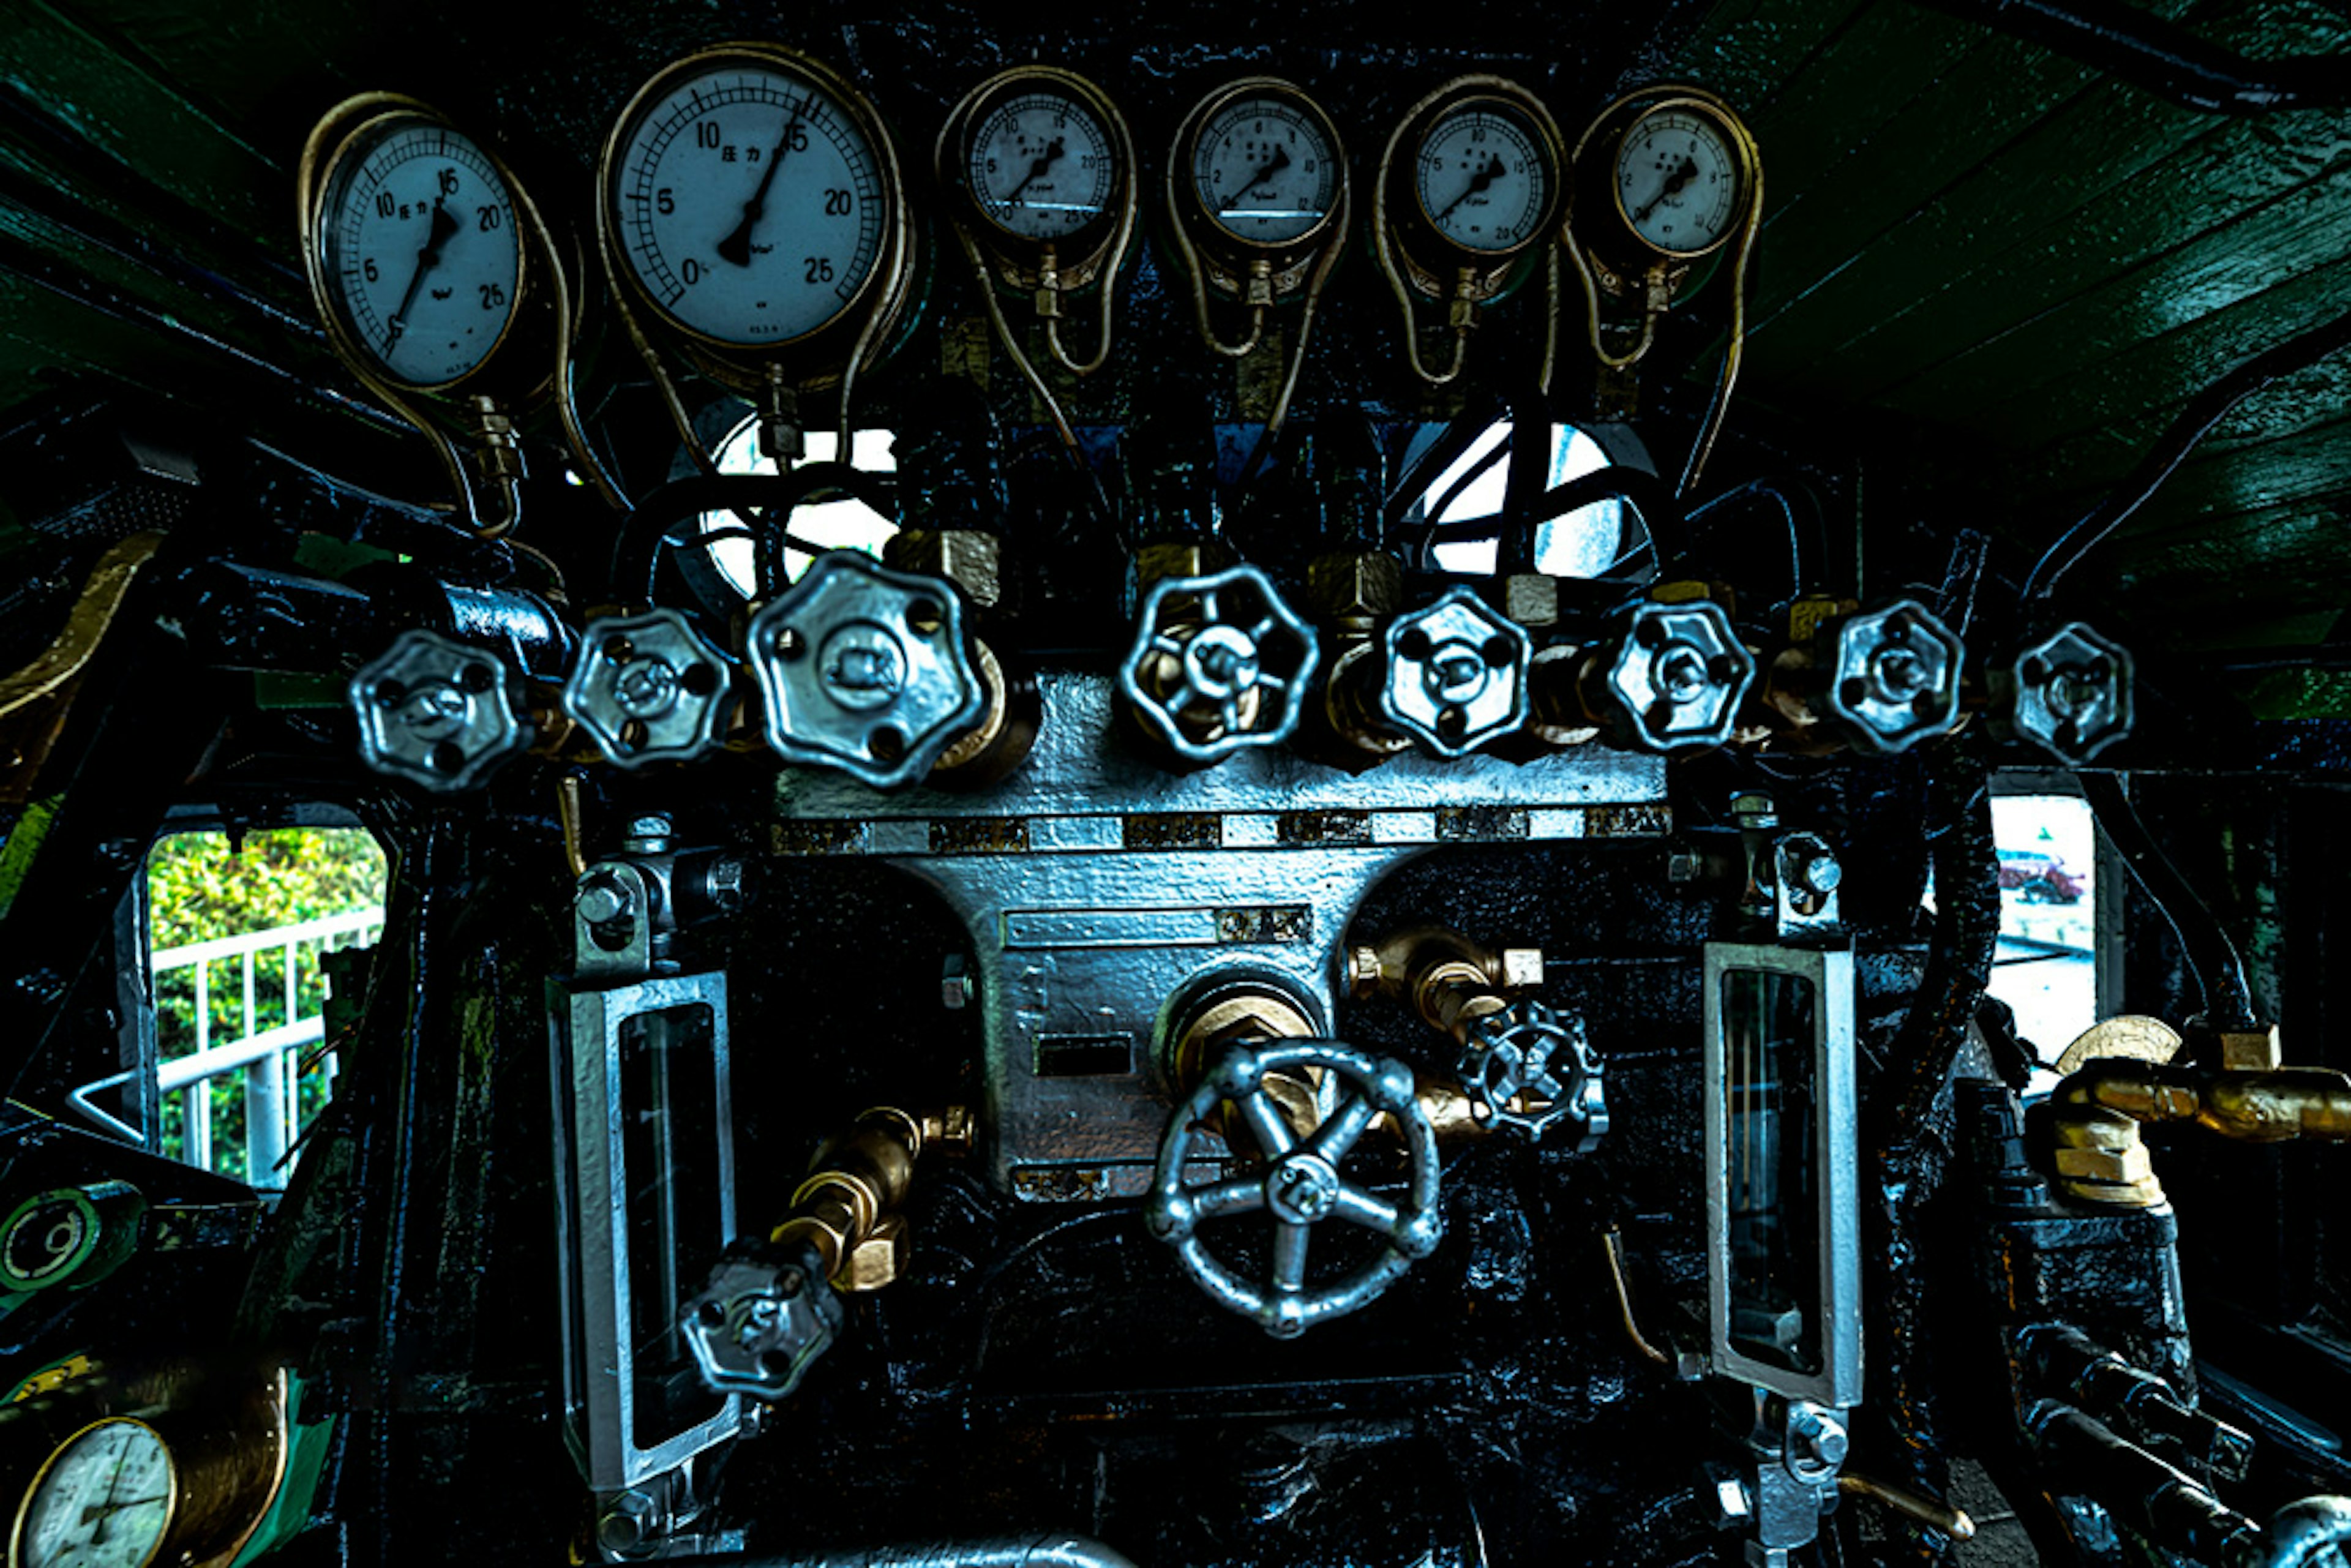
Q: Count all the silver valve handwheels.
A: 11